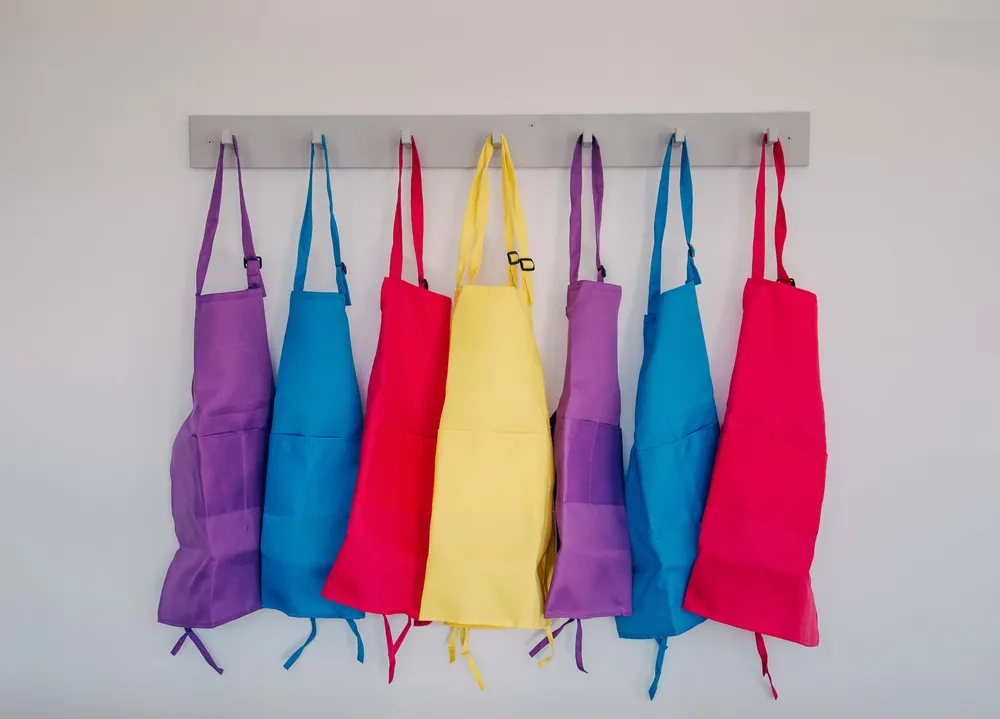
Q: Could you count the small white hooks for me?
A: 7